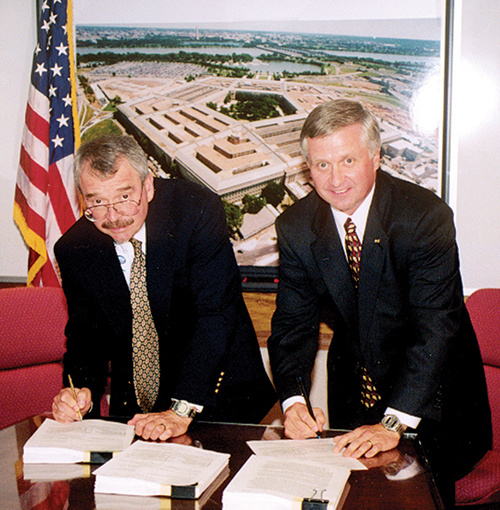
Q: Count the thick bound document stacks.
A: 3